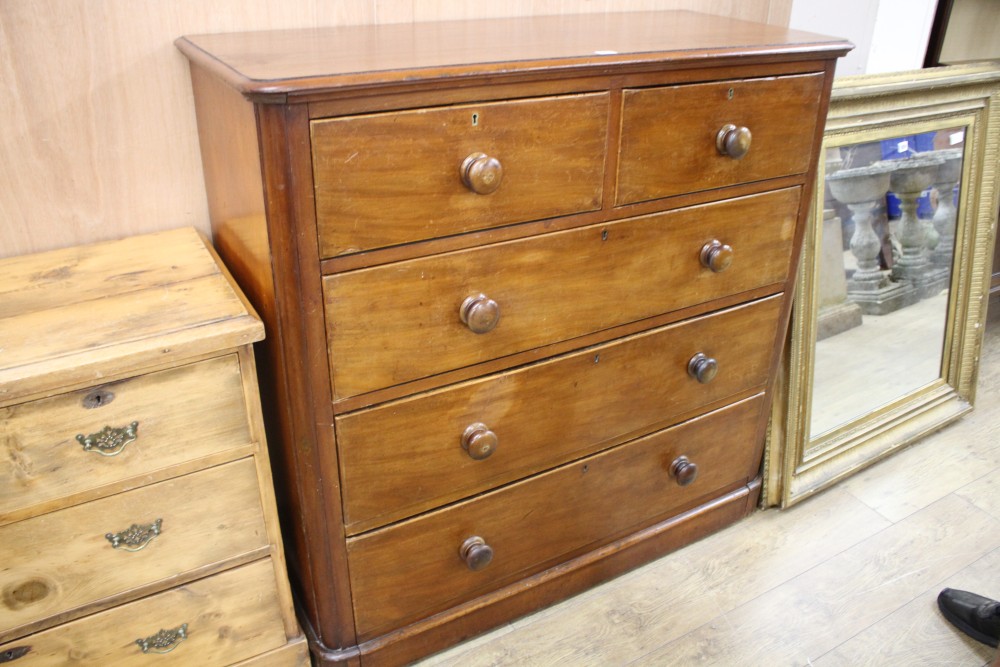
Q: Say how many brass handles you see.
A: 3